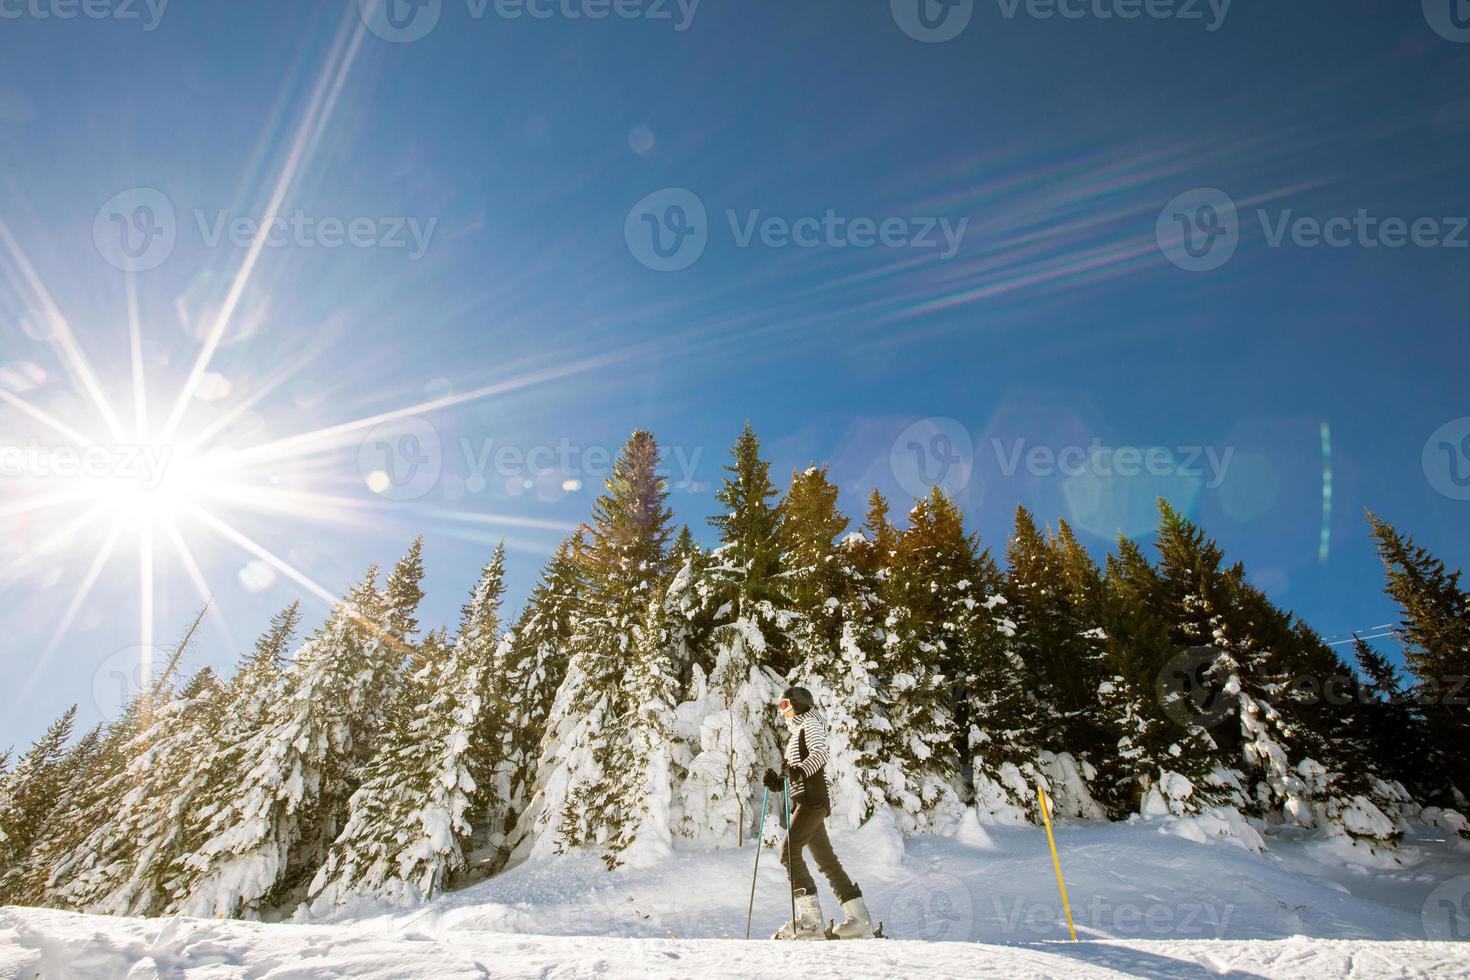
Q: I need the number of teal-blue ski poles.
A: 2